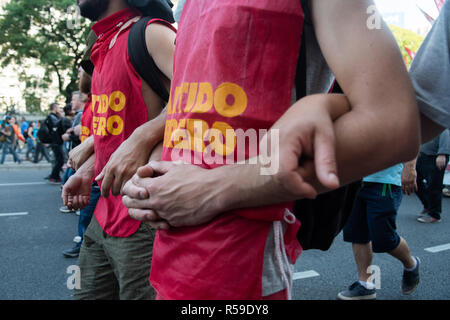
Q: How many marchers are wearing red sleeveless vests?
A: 3